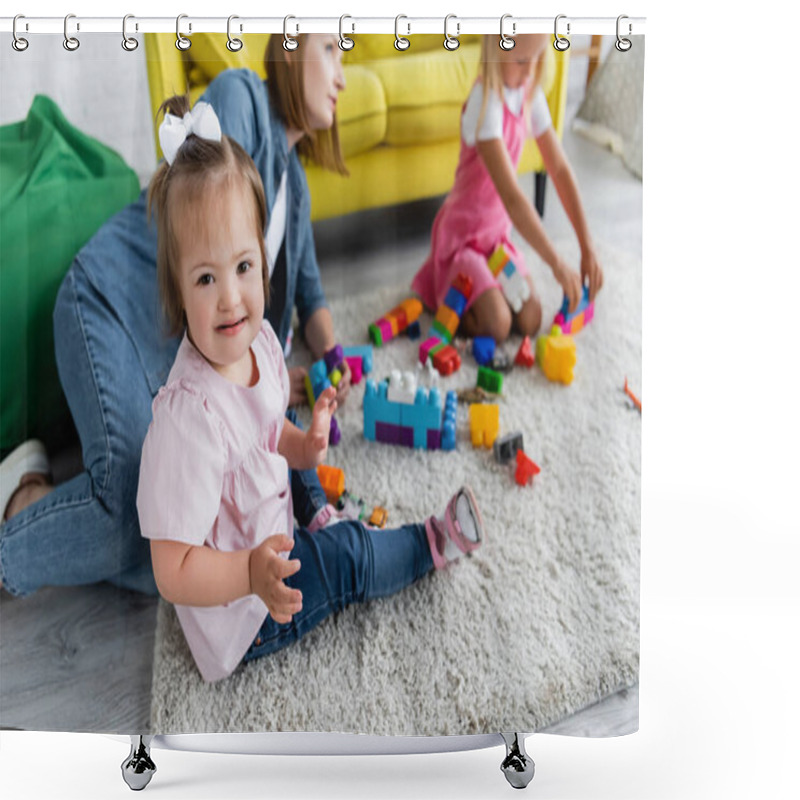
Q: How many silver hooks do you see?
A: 12